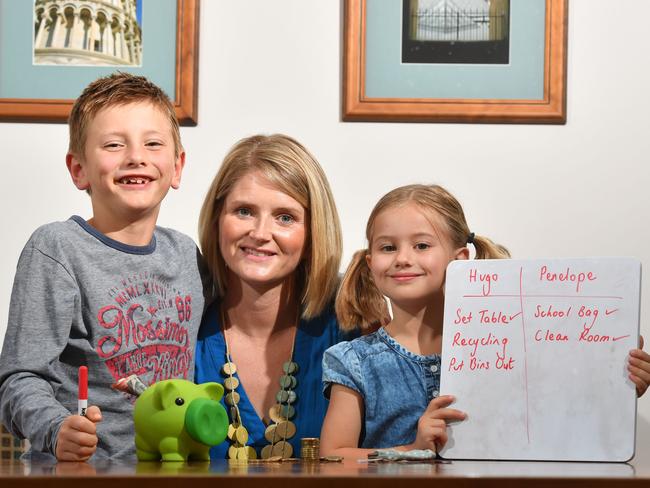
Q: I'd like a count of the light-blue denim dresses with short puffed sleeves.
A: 1